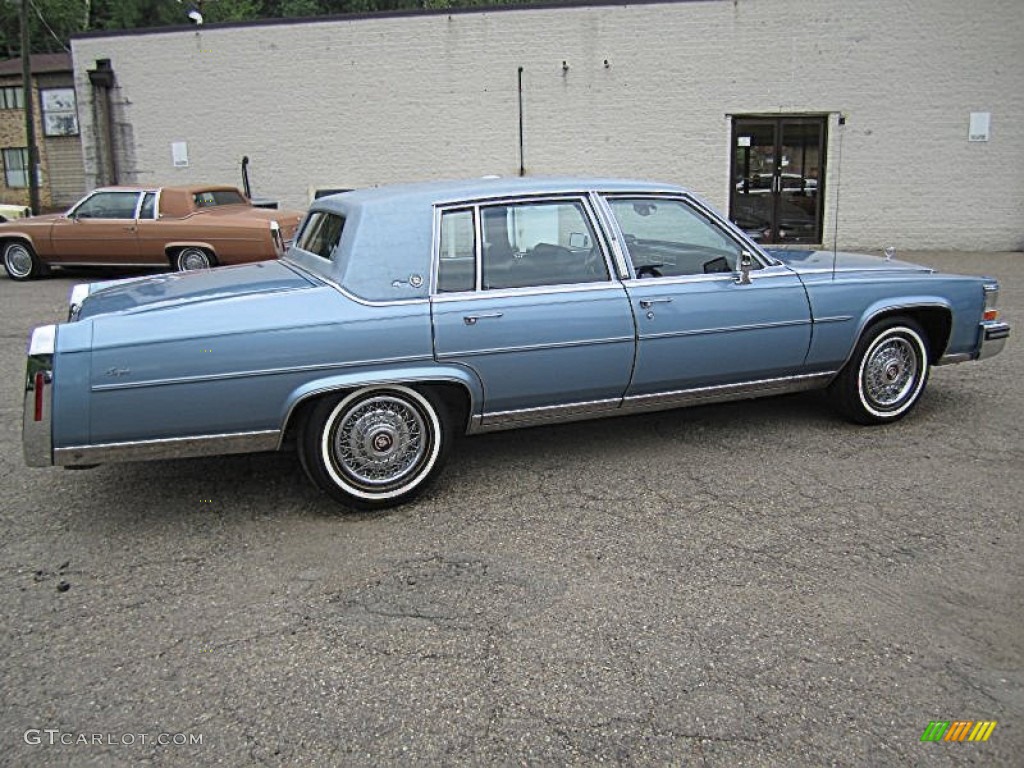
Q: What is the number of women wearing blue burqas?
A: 0